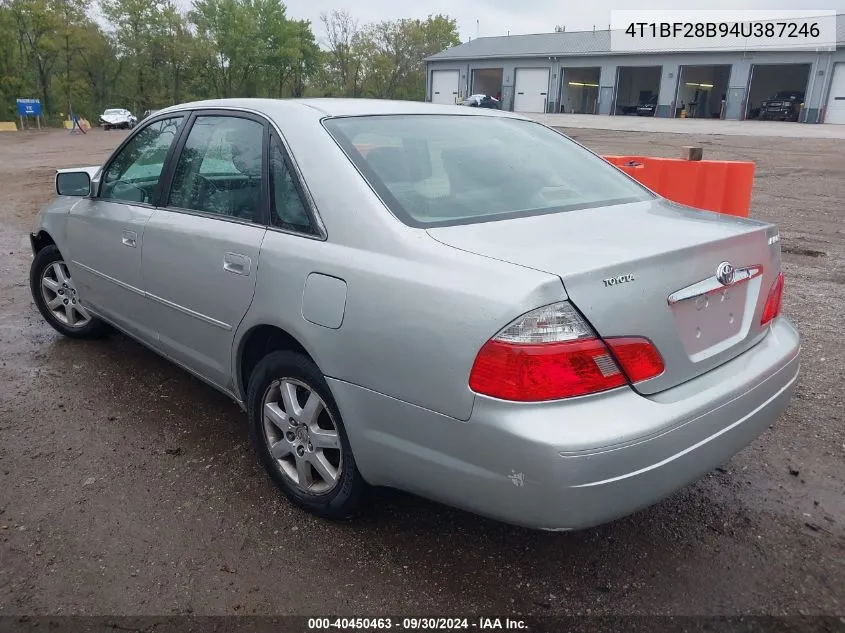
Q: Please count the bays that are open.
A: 5